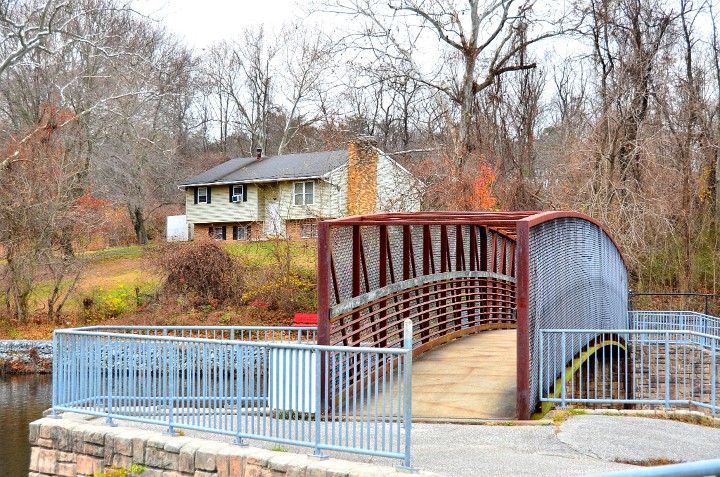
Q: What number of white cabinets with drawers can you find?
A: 0